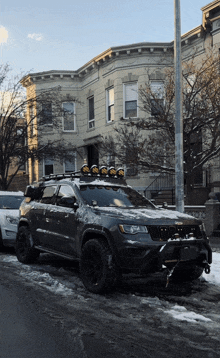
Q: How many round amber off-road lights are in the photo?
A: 5